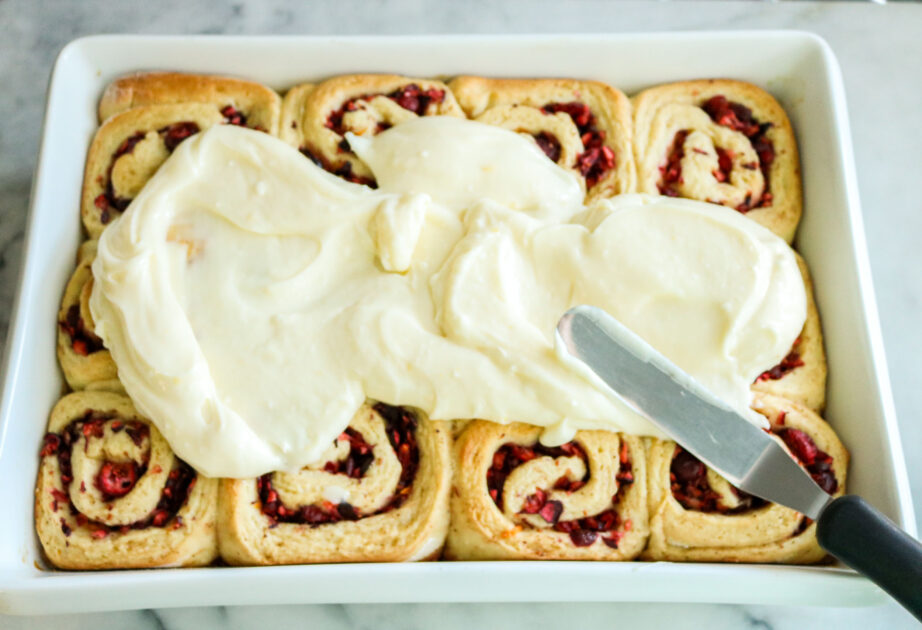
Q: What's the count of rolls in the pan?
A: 12